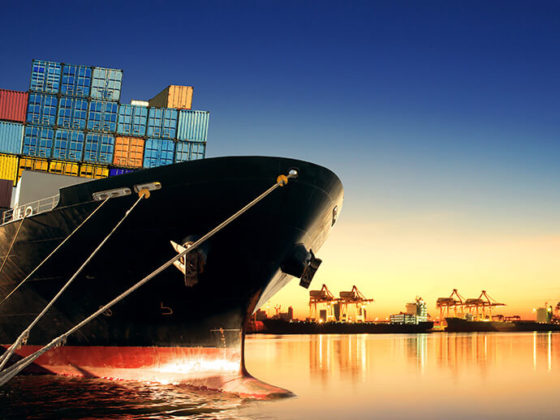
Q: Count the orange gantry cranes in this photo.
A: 4